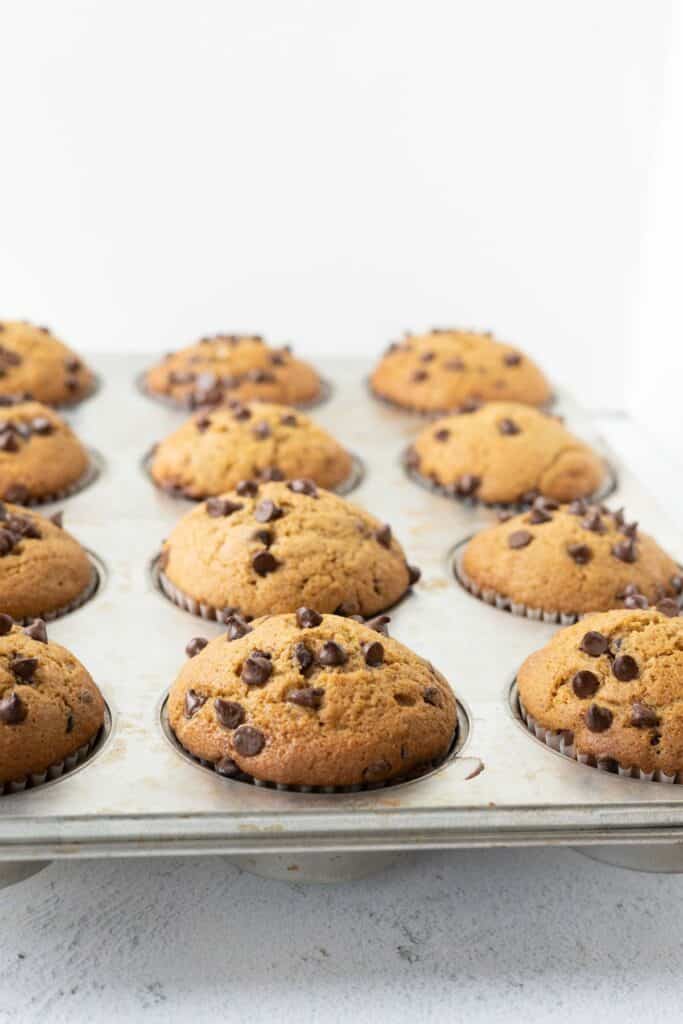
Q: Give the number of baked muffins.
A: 12